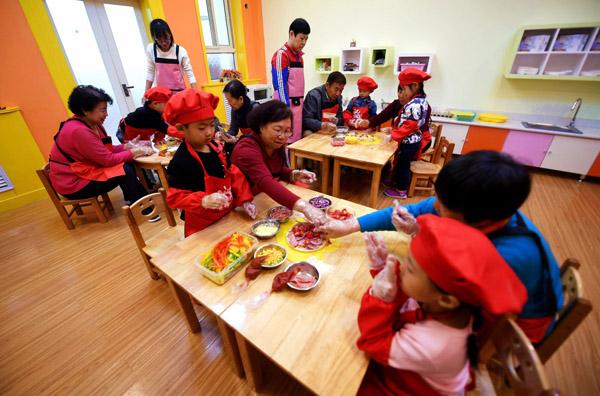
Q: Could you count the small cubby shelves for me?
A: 4